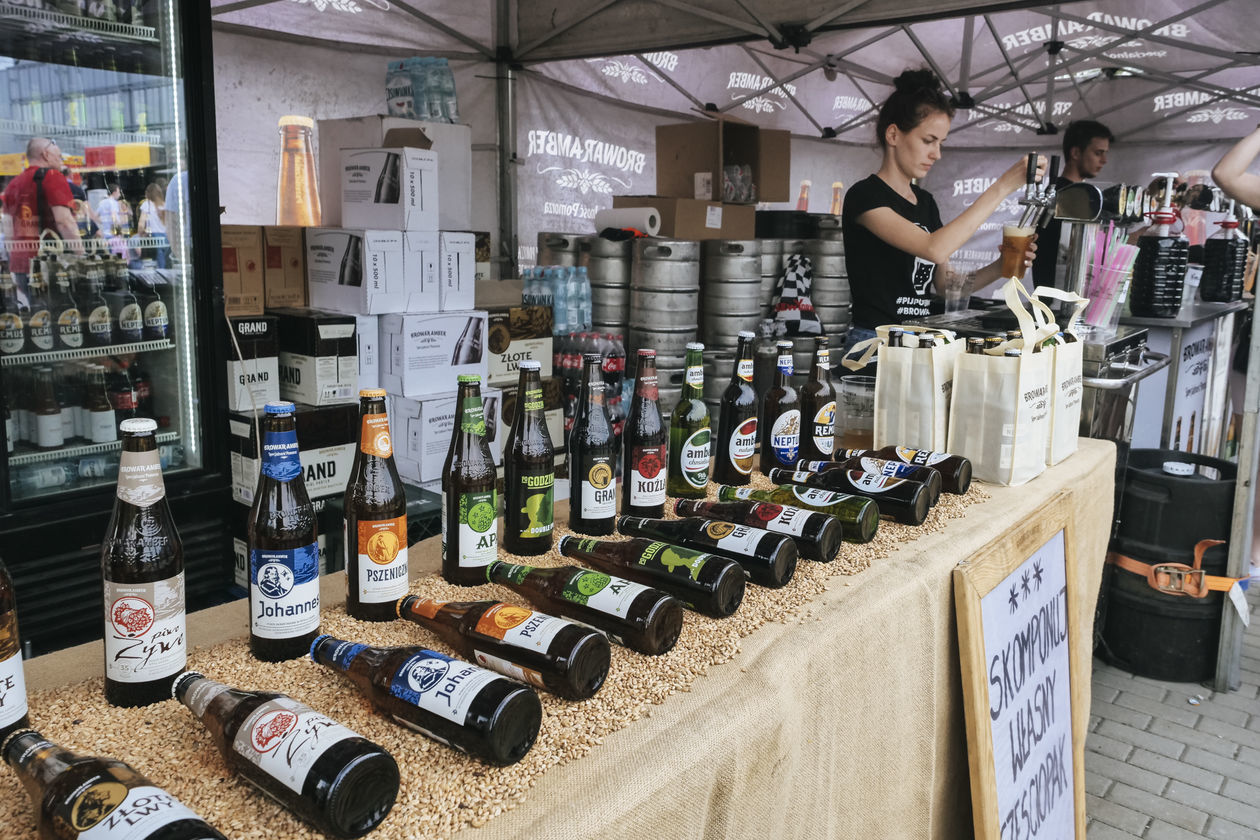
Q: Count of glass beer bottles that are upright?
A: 12